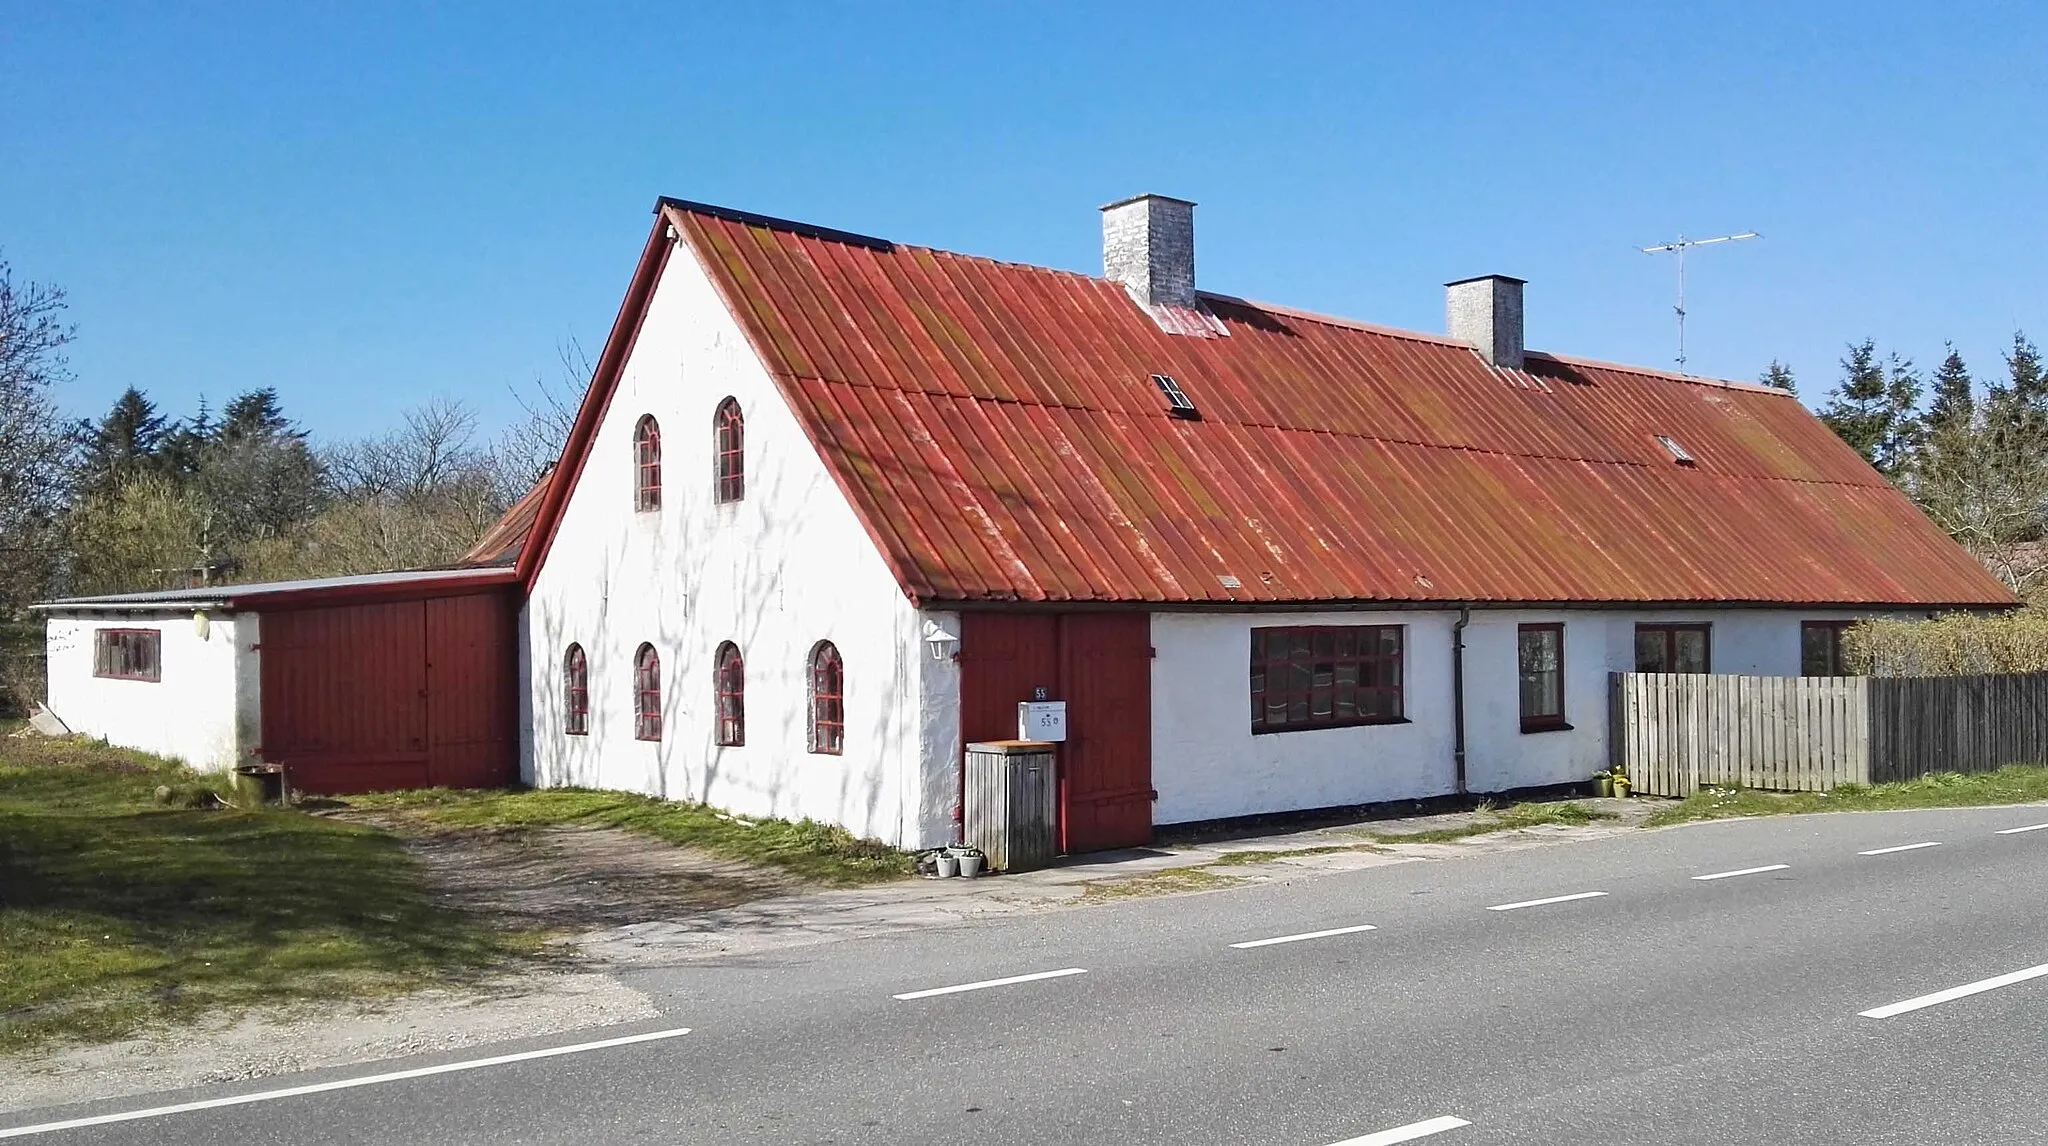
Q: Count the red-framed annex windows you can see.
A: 1